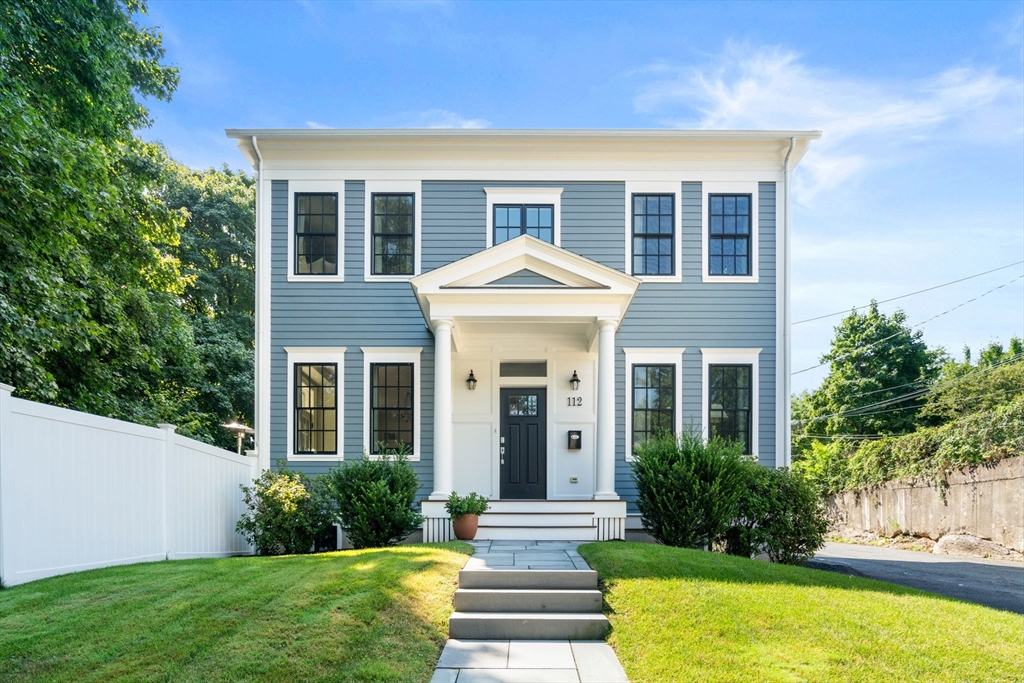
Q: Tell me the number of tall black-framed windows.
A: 8